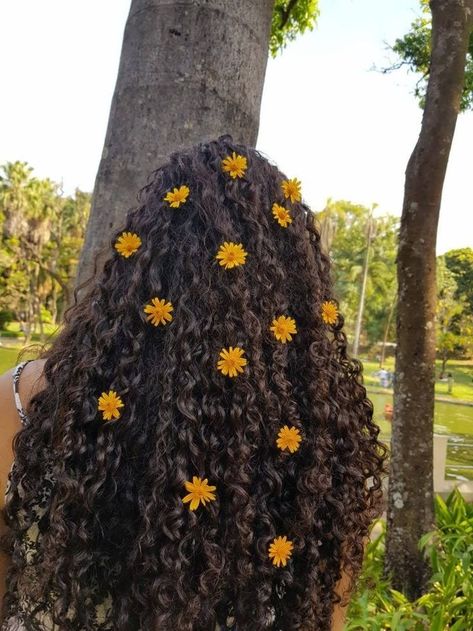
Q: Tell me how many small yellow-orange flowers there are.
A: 14